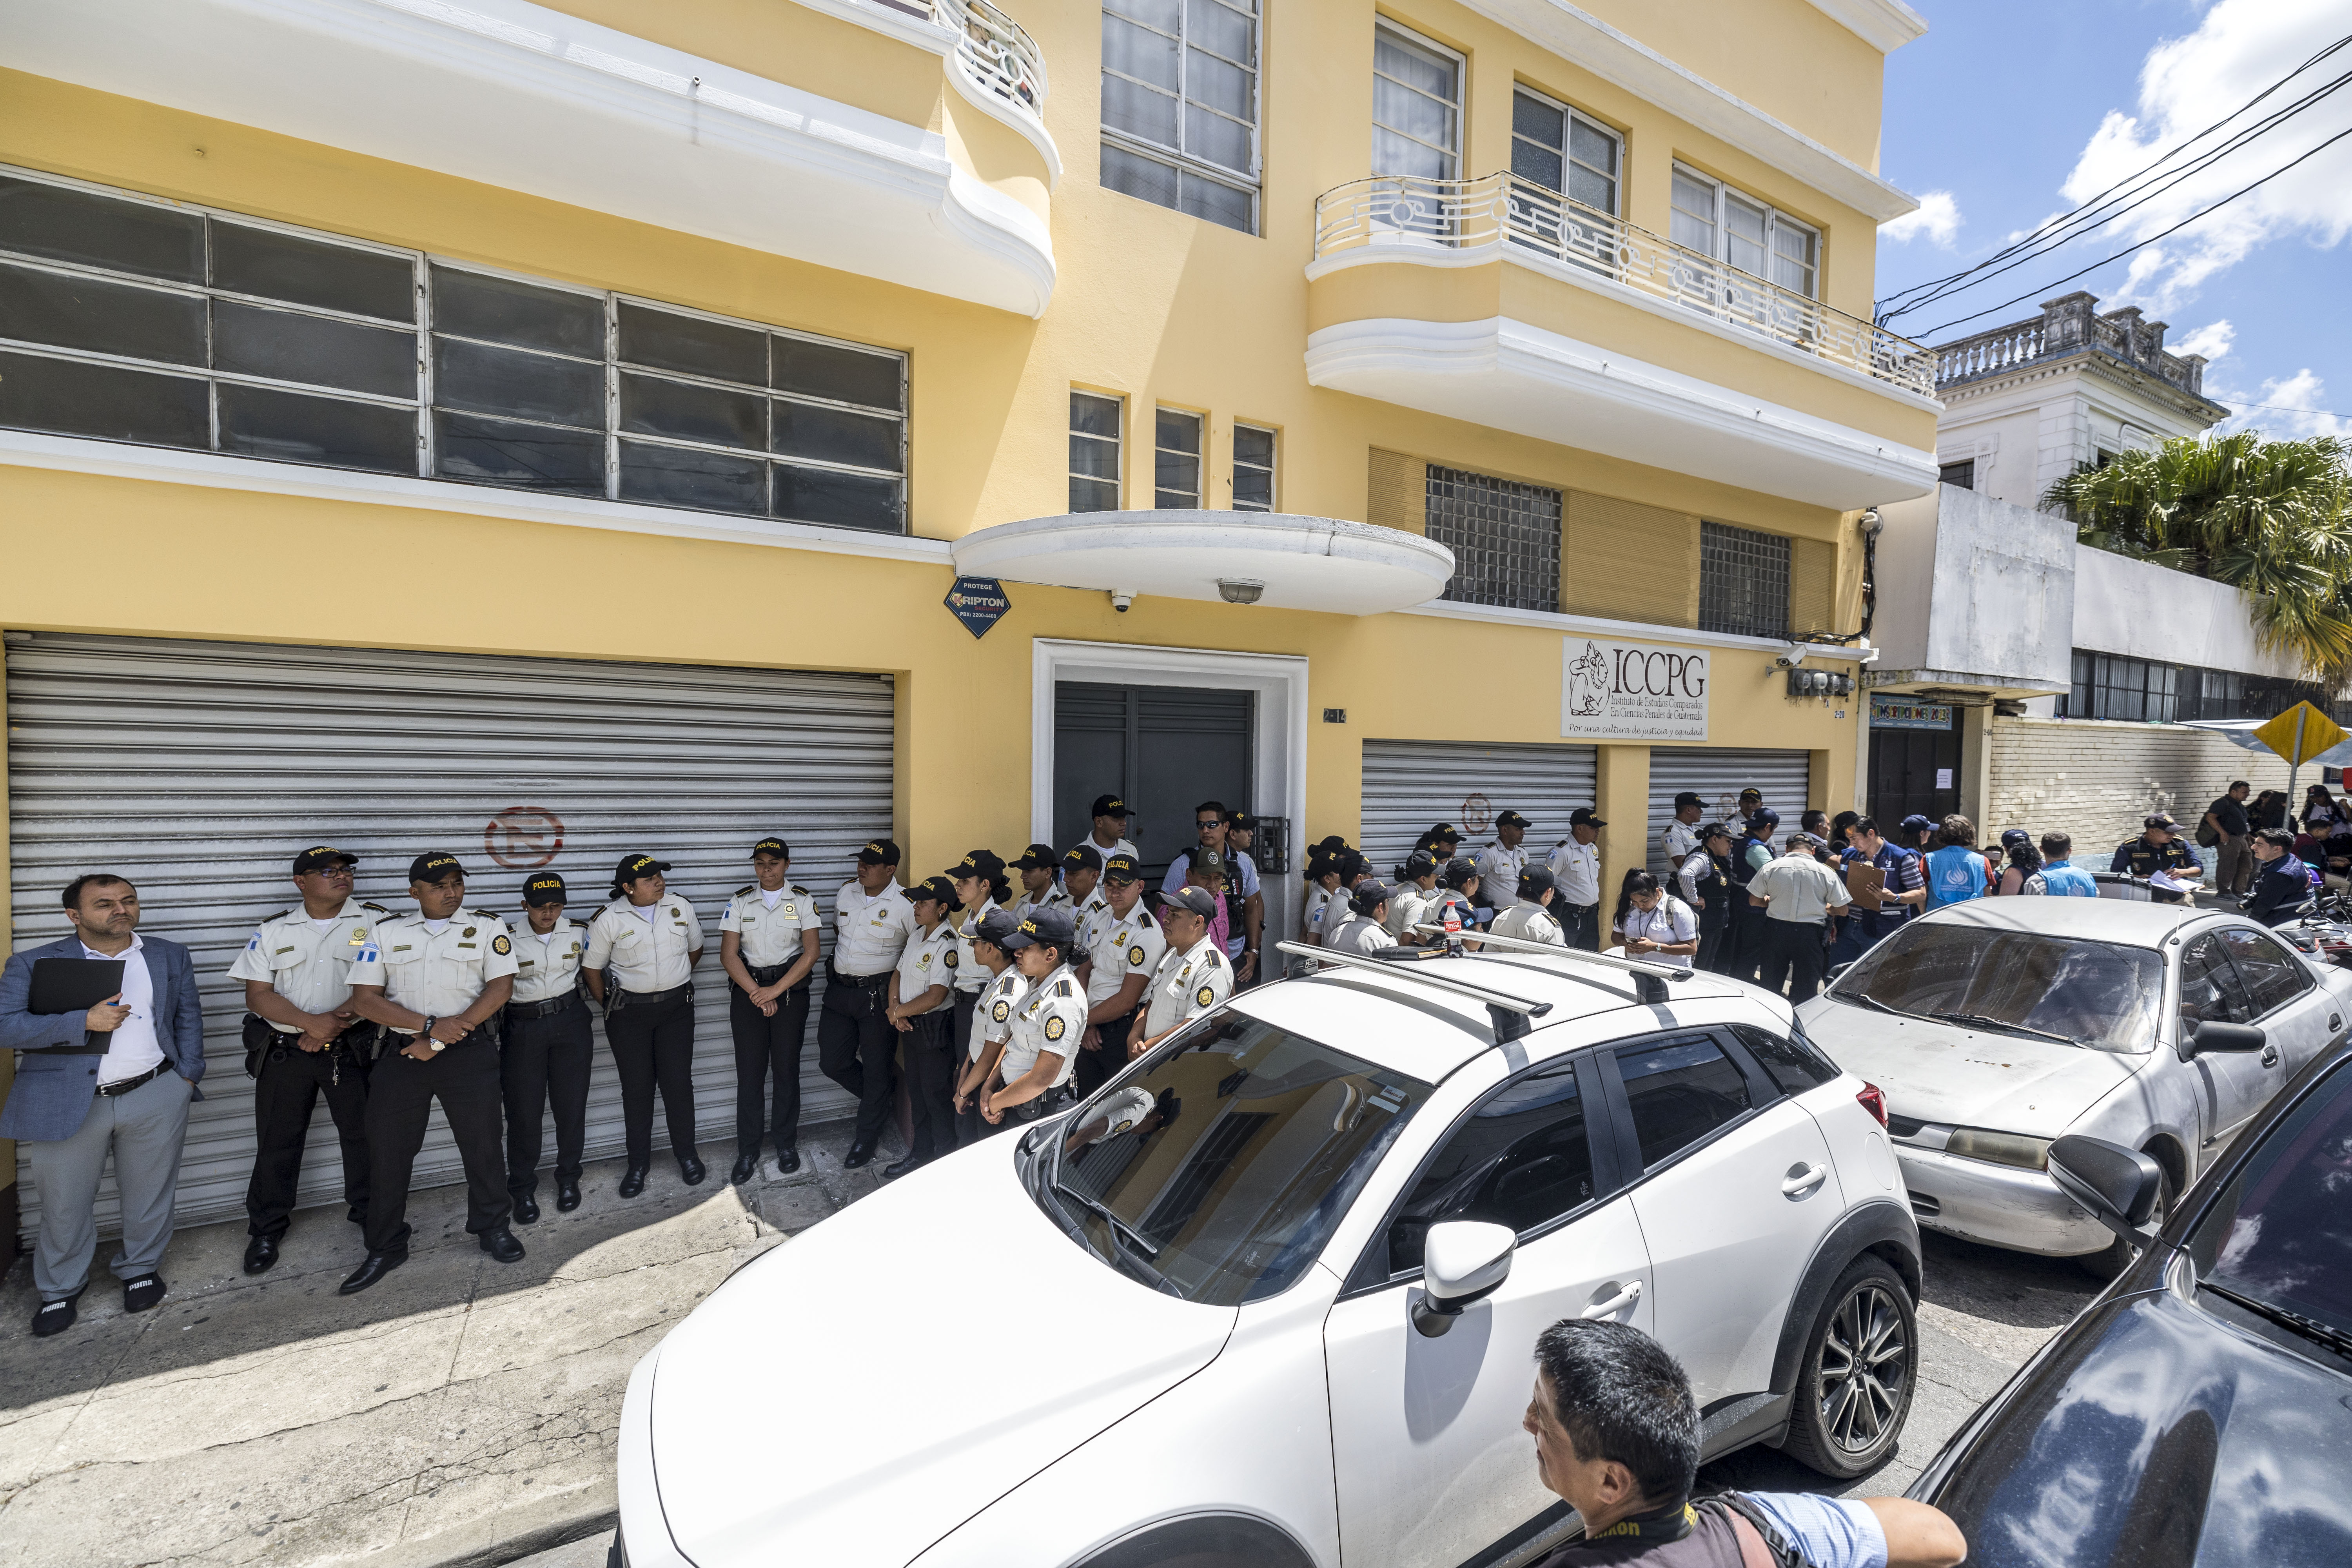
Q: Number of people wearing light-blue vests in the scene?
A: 2